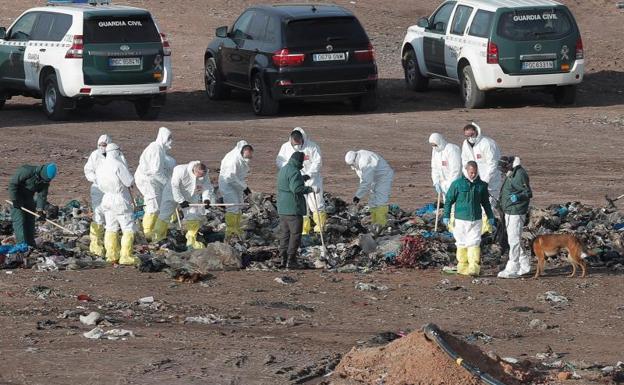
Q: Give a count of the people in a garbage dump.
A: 13